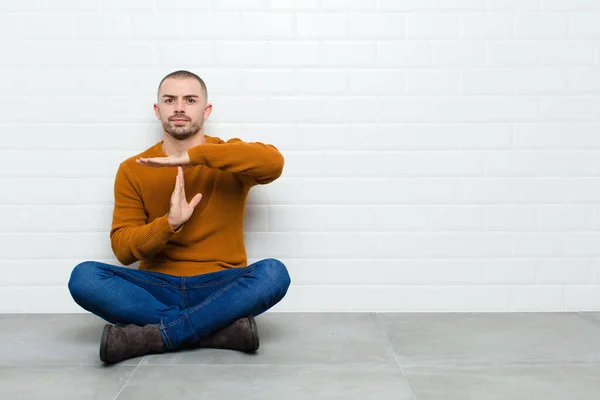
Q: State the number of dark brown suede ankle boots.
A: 2